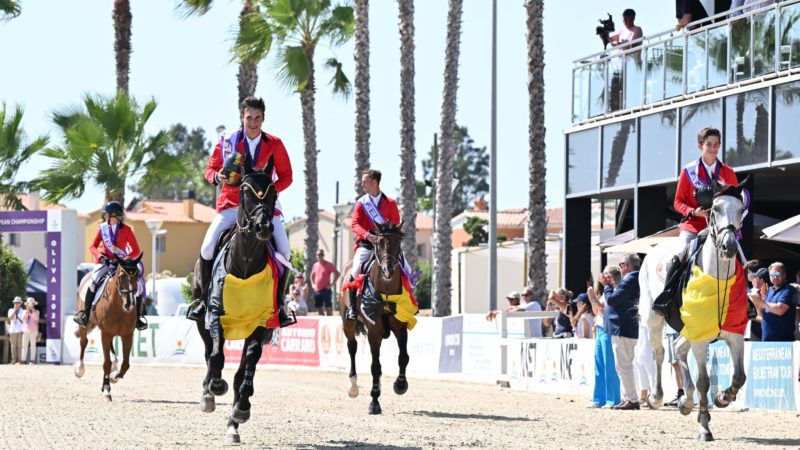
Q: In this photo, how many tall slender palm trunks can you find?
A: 7